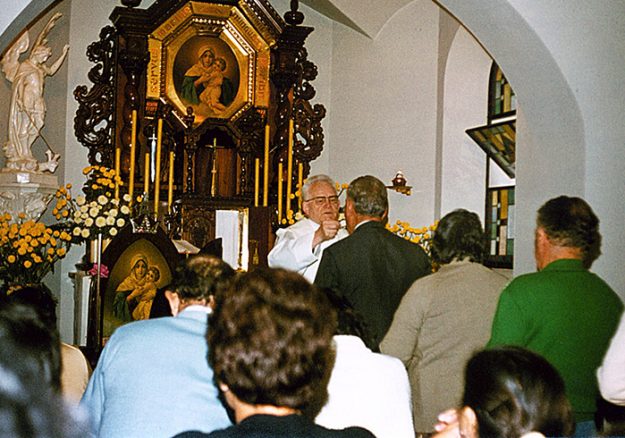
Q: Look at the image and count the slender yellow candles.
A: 10